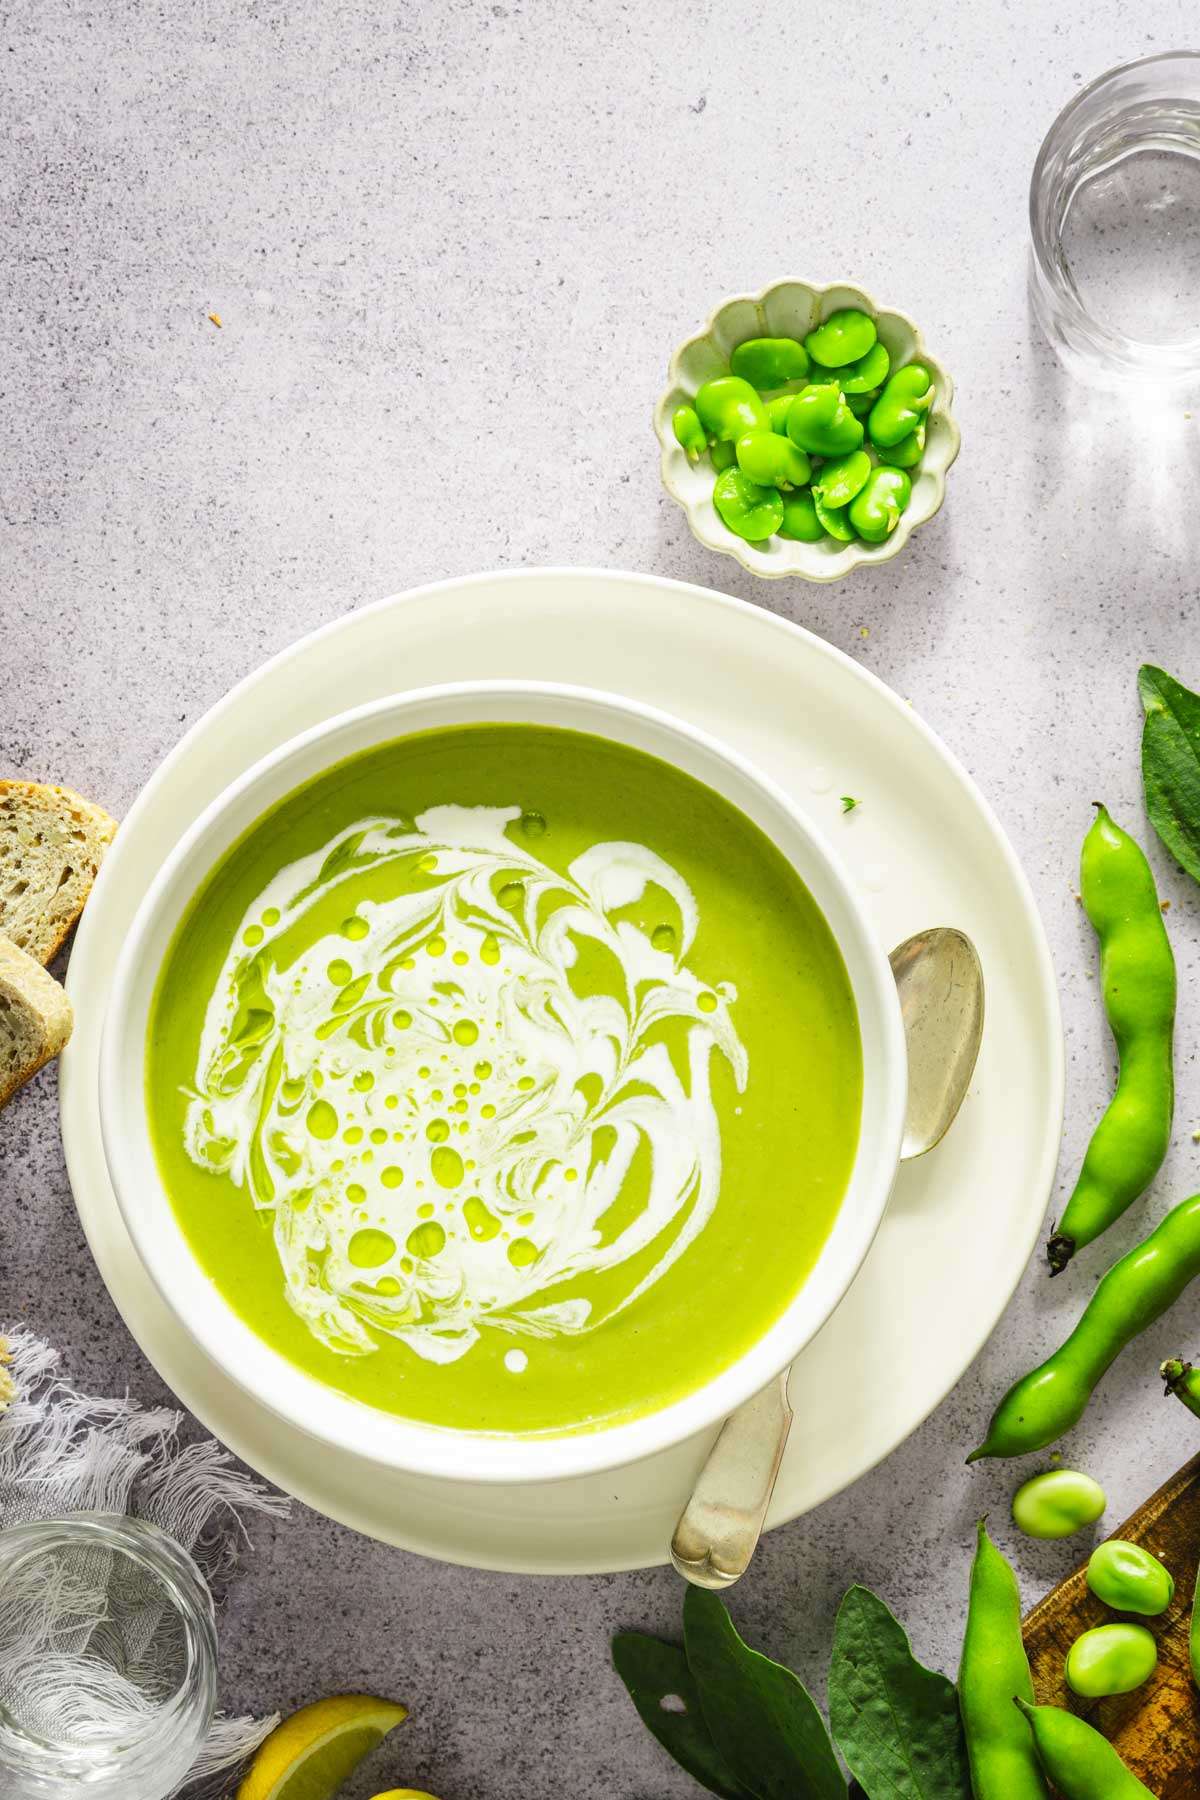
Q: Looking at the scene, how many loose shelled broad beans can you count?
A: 3